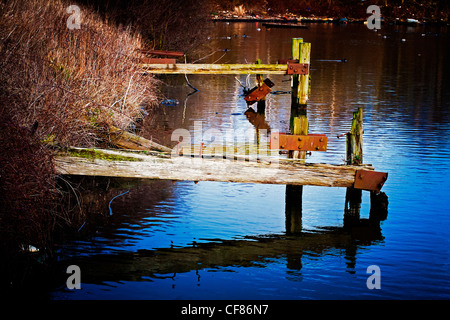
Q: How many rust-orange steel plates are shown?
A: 4